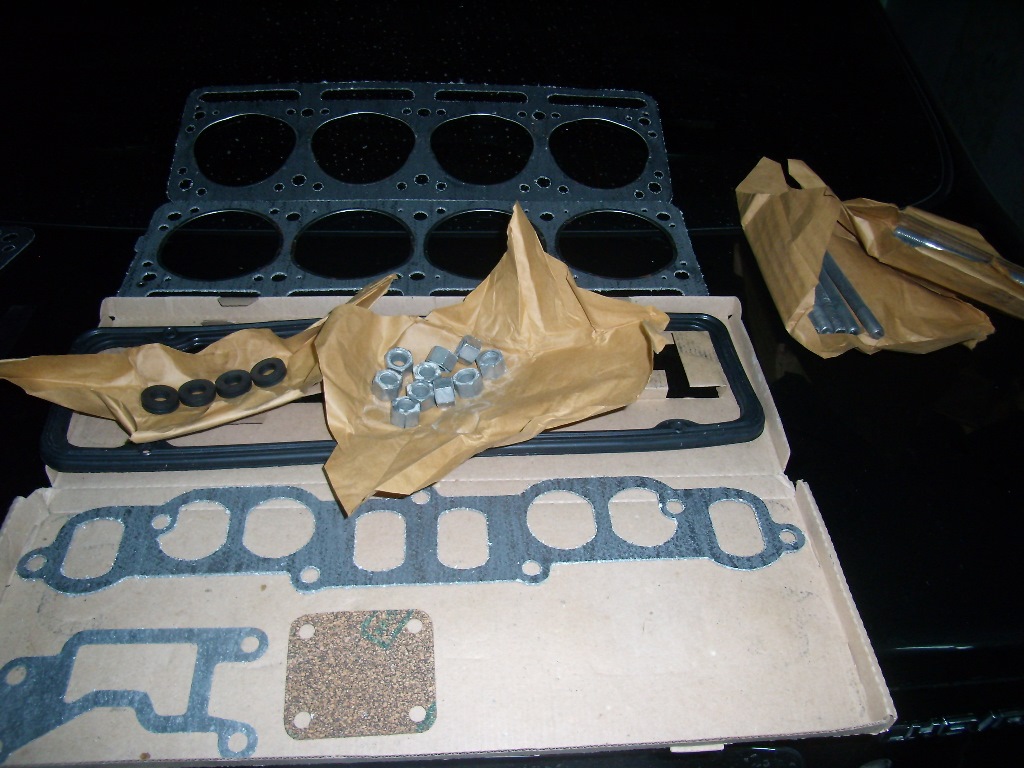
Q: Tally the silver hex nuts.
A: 10